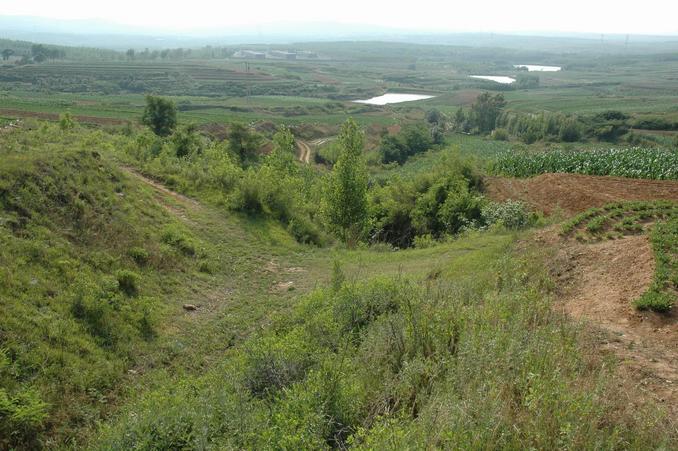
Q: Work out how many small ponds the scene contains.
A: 3